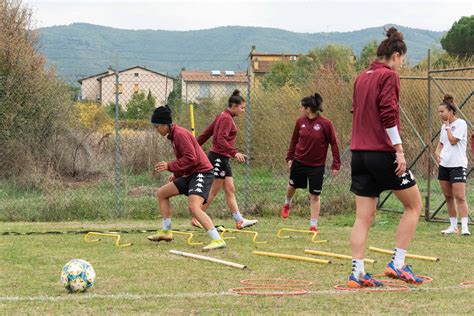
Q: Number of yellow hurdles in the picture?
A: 4